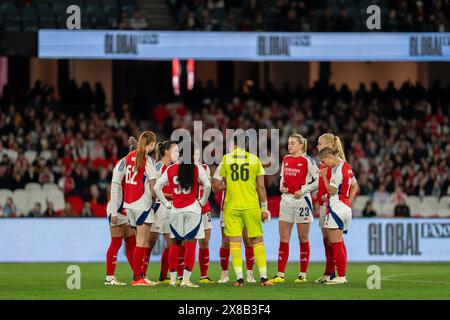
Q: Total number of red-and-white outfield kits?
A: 9